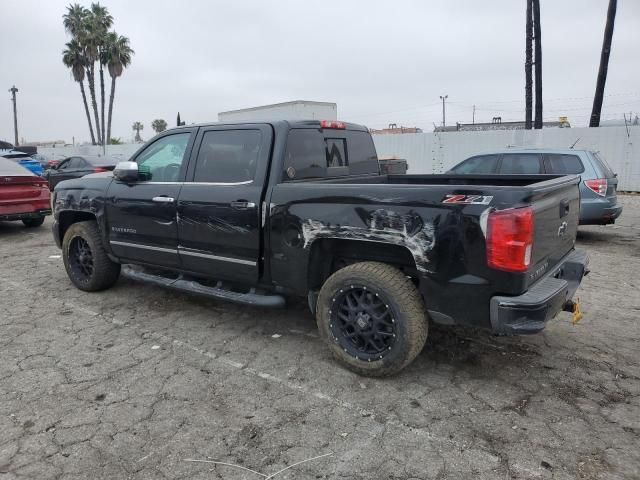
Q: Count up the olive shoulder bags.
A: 0